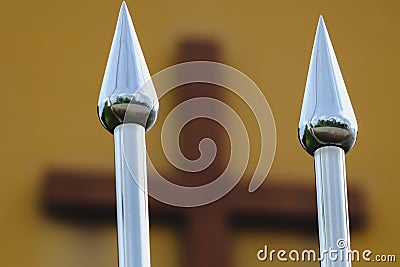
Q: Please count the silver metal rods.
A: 2